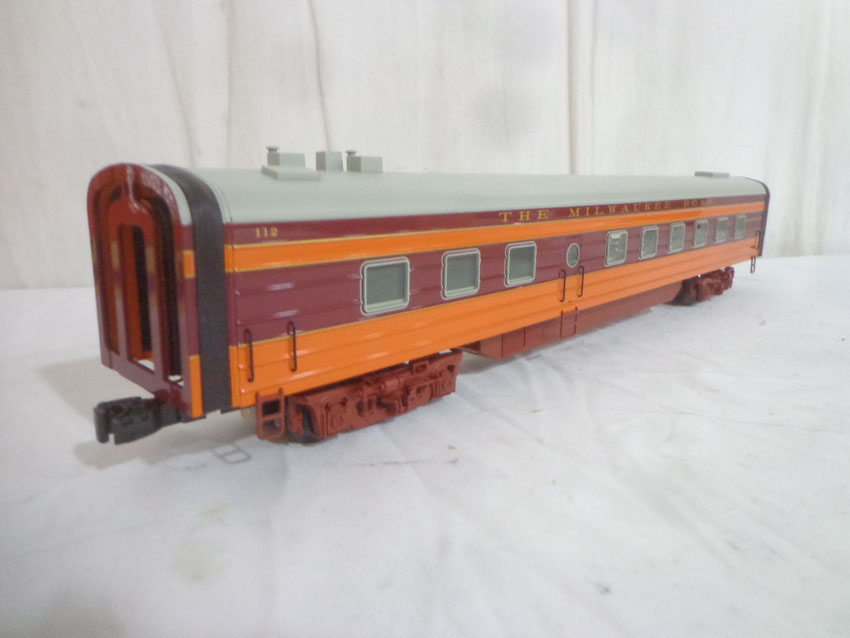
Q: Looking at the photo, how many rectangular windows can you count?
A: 9